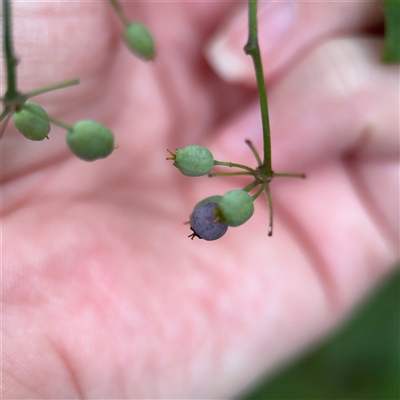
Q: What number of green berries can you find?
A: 6